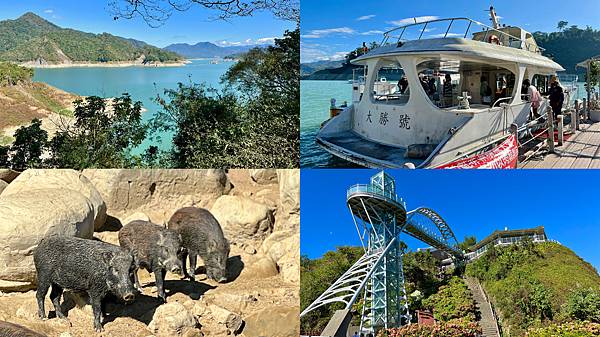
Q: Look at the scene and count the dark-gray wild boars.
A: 3